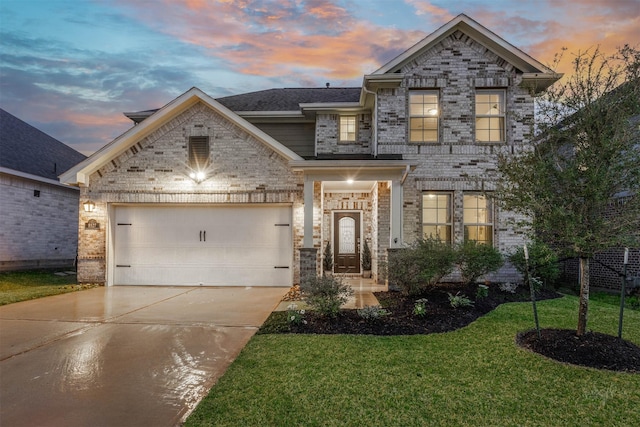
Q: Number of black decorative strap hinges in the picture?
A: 4